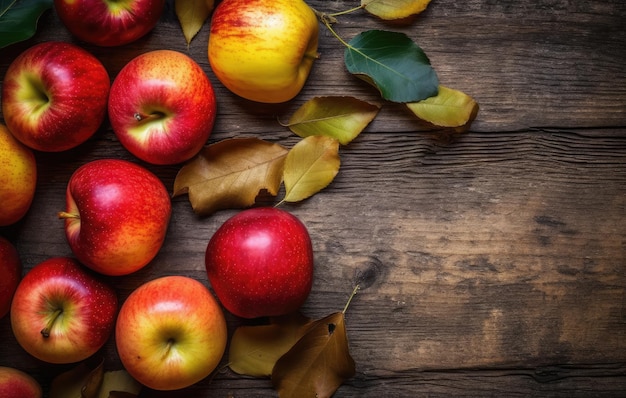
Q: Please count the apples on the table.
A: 11